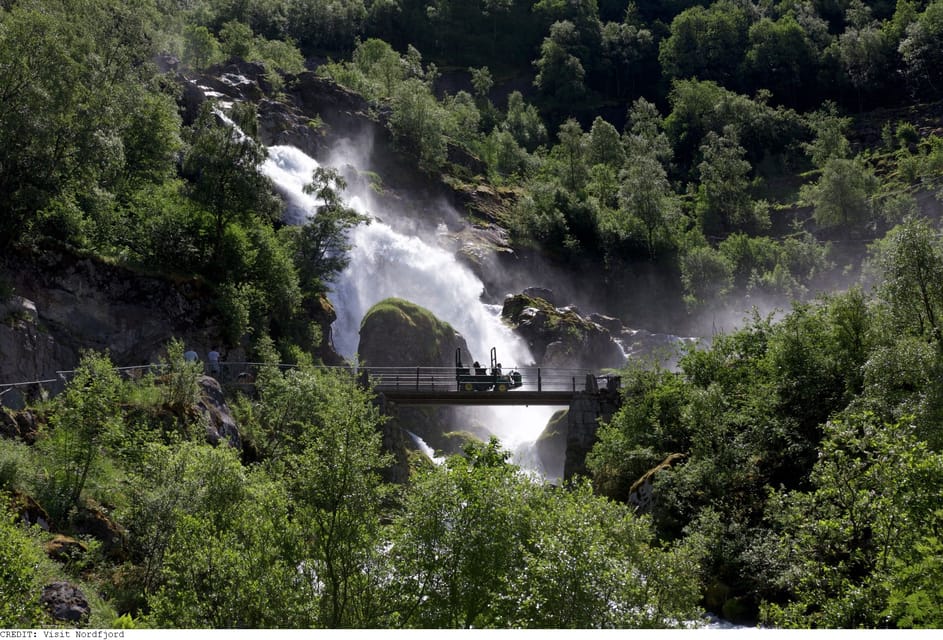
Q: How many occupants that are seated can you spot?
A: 2